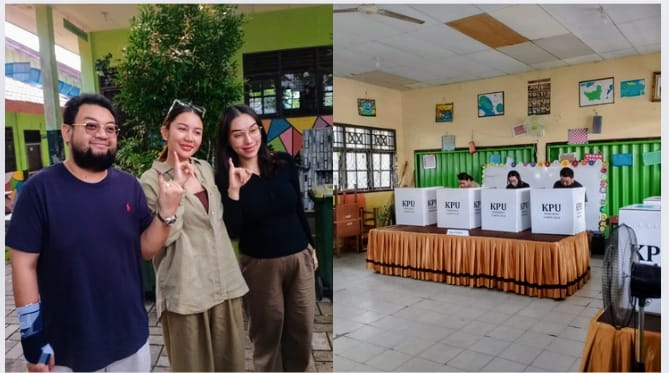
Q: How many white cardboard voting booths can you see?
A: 4